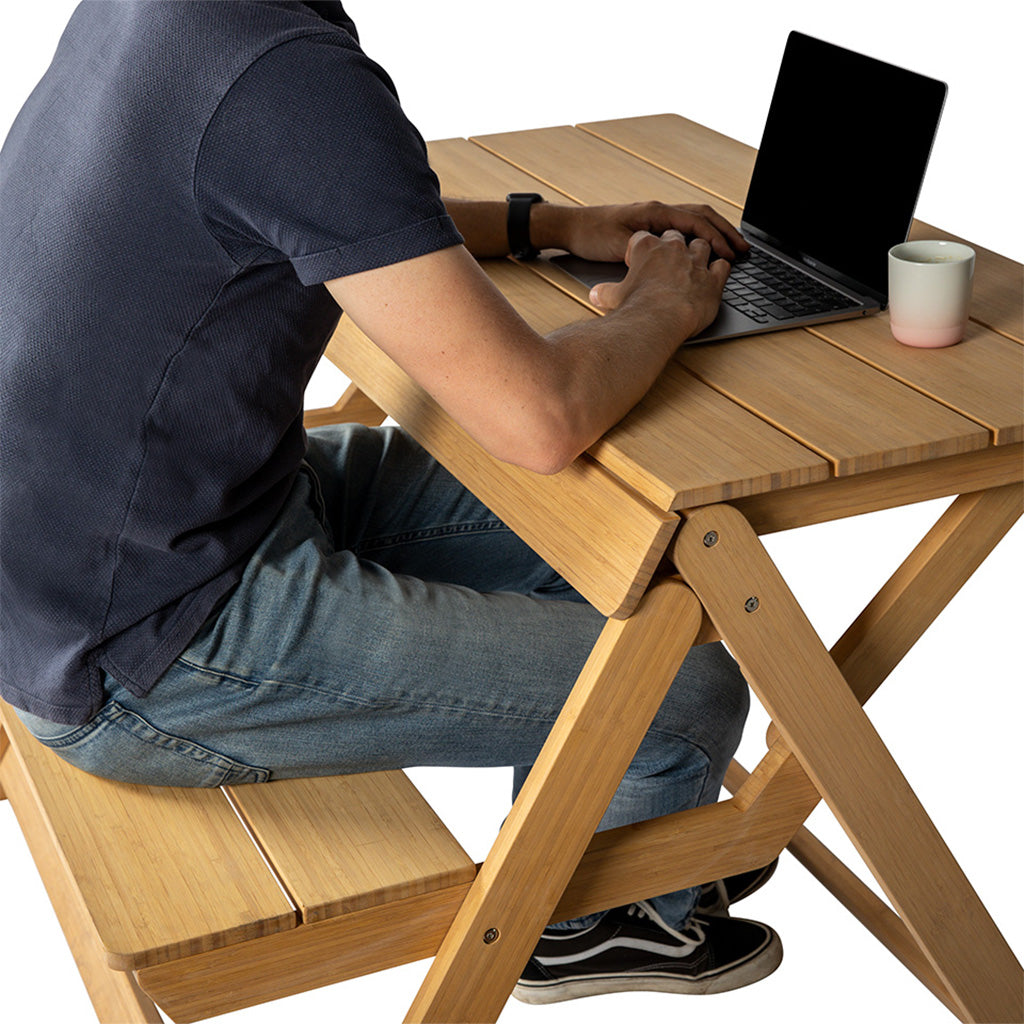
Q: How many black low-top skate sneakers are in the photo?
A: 2